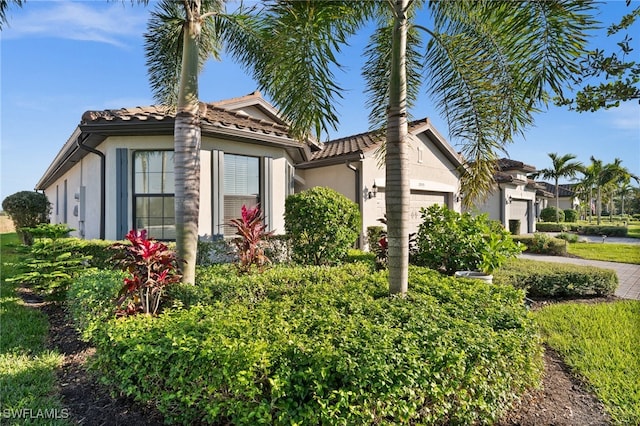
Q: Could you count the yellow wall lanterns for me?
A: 0